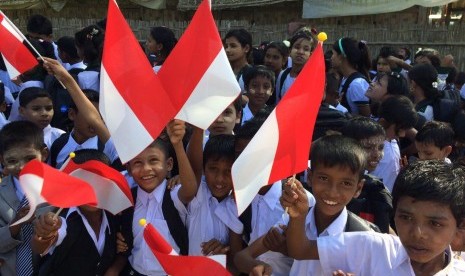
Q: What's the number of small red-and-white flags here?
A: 7